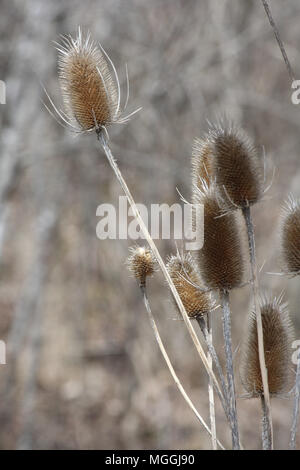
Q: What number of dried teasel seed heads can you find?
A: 8